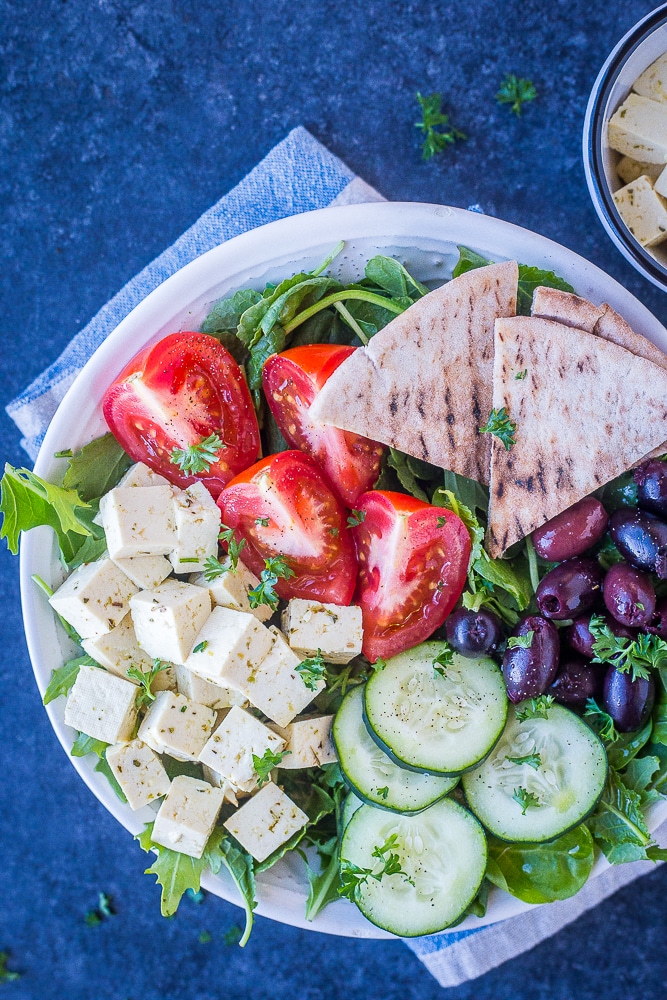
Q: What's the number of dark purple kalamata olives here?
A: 11